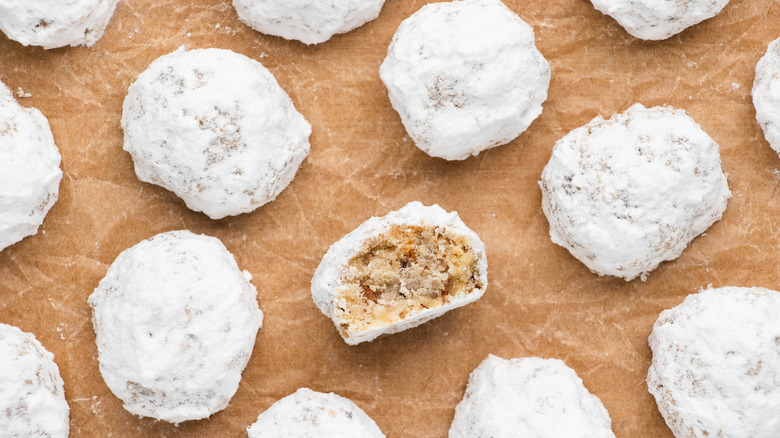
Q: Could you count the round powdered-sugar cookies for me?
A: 14